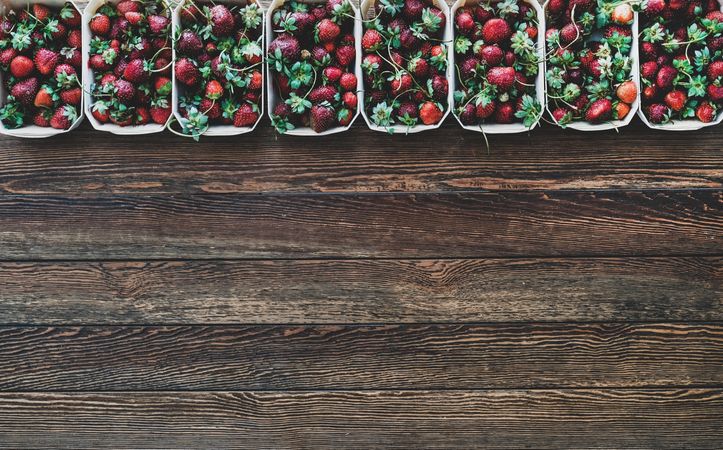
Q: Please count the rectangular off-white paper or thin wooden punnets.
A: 8